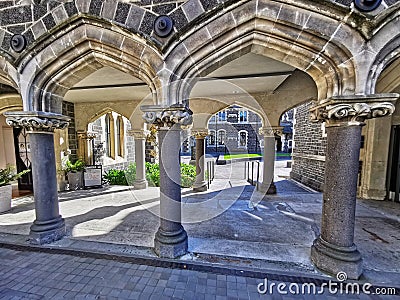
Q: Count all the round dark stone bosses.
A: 3